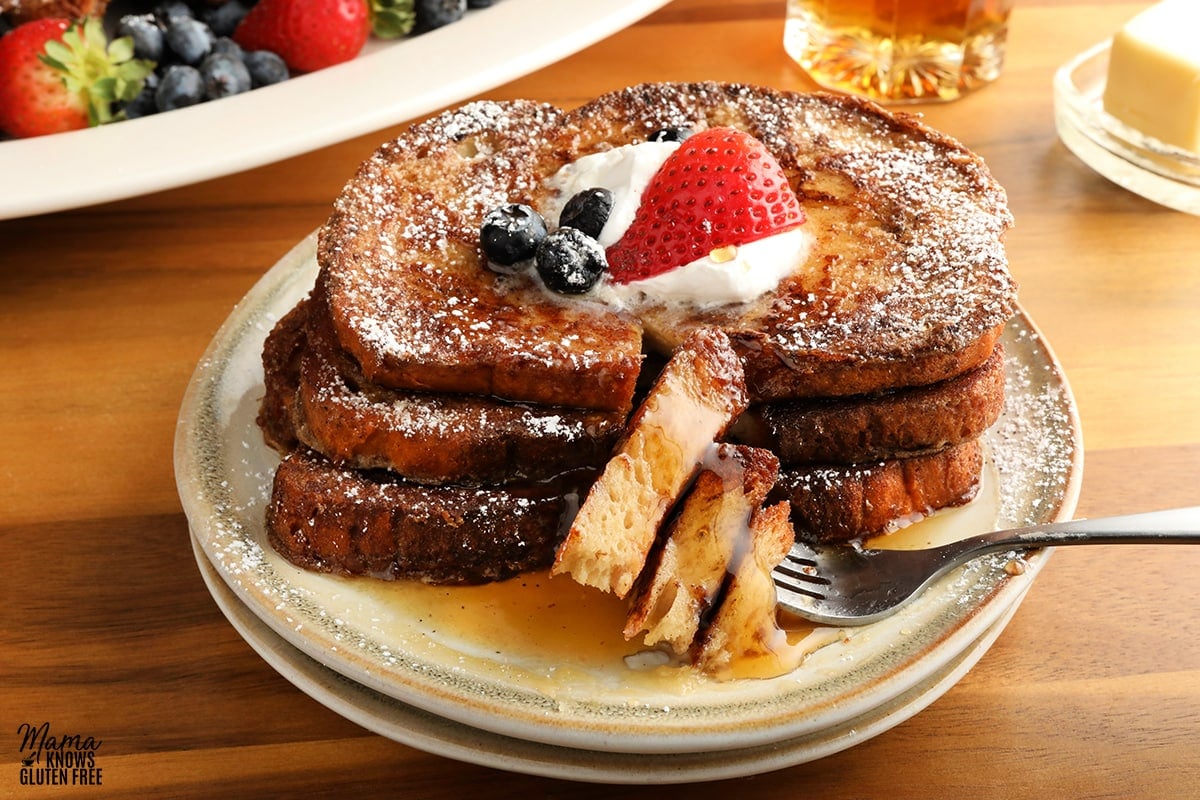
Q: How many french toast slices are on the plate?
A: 3